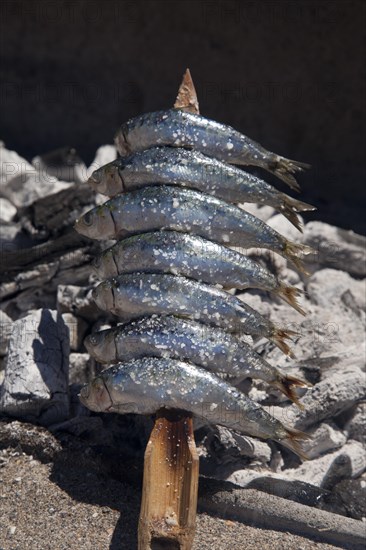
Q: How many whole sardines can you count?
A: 7